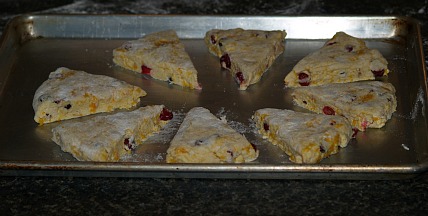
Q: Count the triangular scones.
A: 8